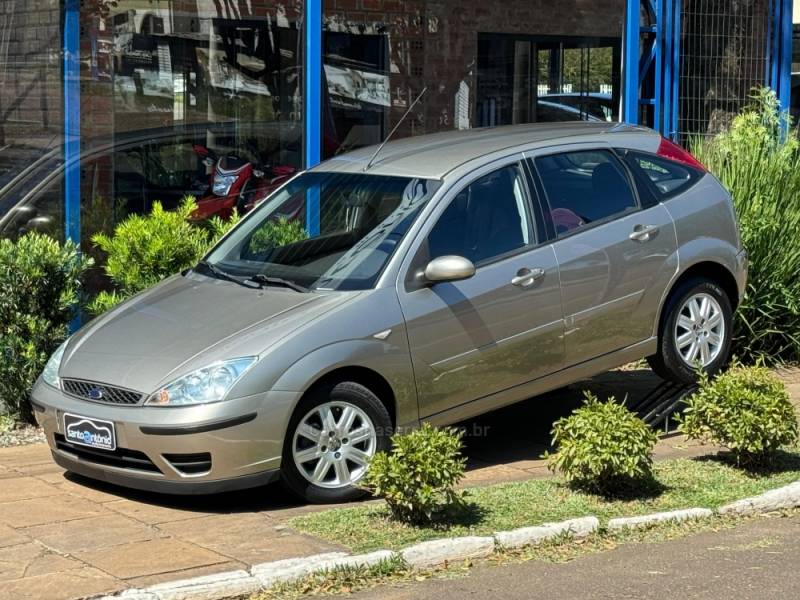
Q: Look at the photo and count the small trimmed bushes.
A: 3